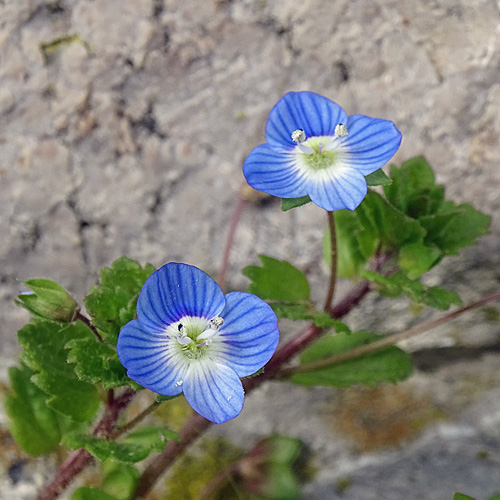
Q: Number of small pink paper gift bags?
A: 0